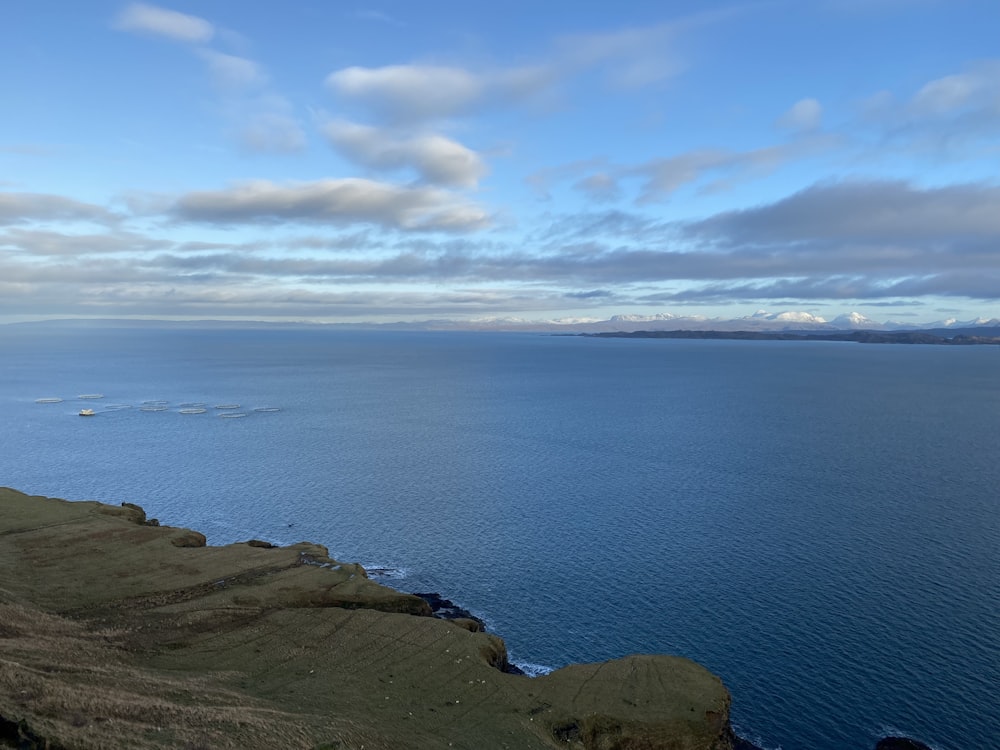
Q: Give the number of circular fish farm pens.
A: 10